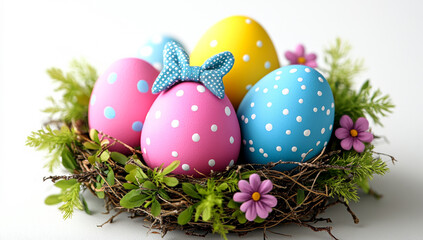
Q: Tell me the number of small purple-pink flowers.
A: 3